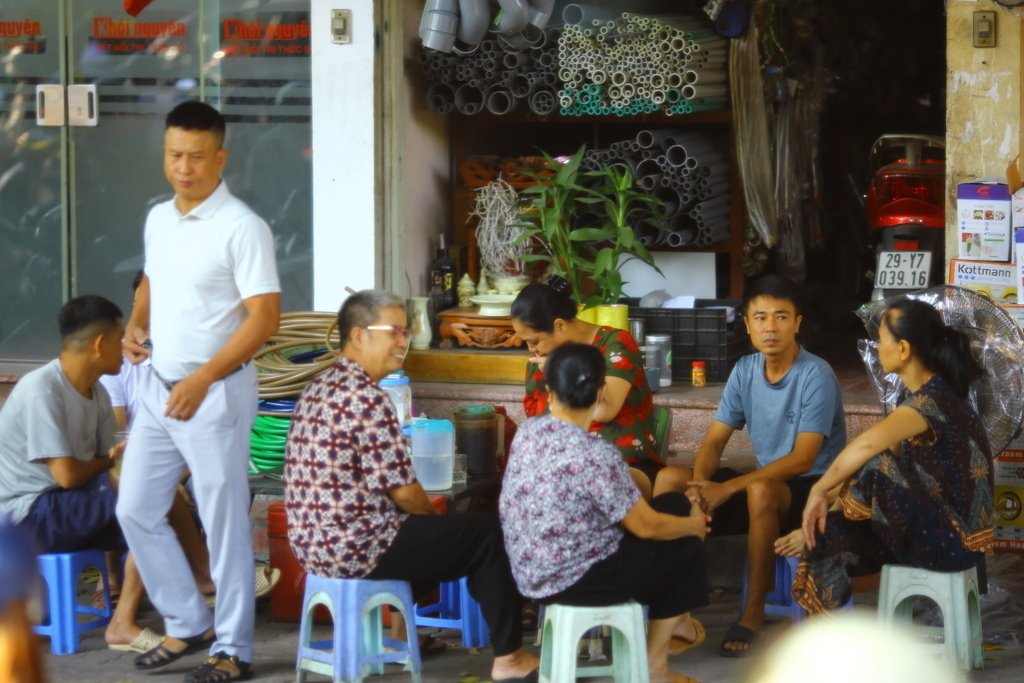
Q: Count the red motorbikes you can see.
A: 1